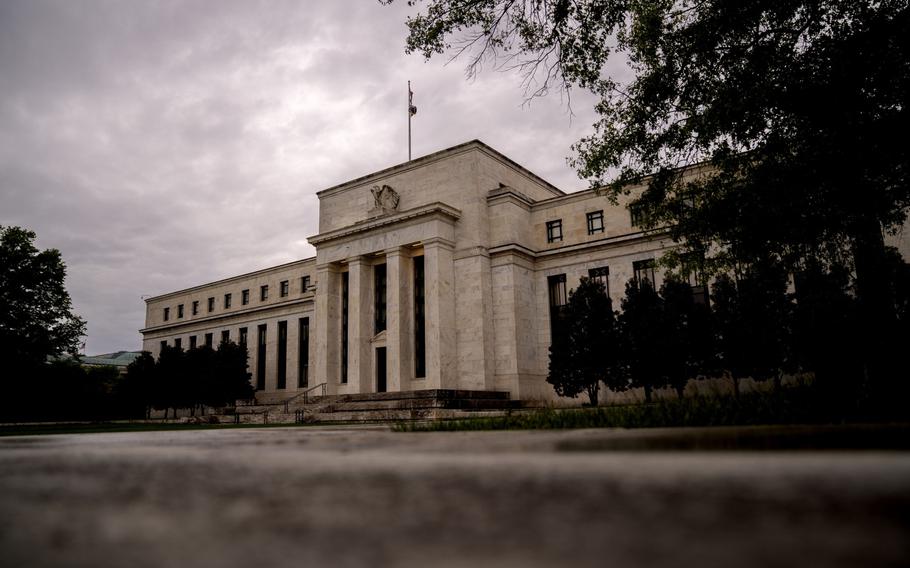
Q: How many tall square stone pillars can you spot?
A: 4